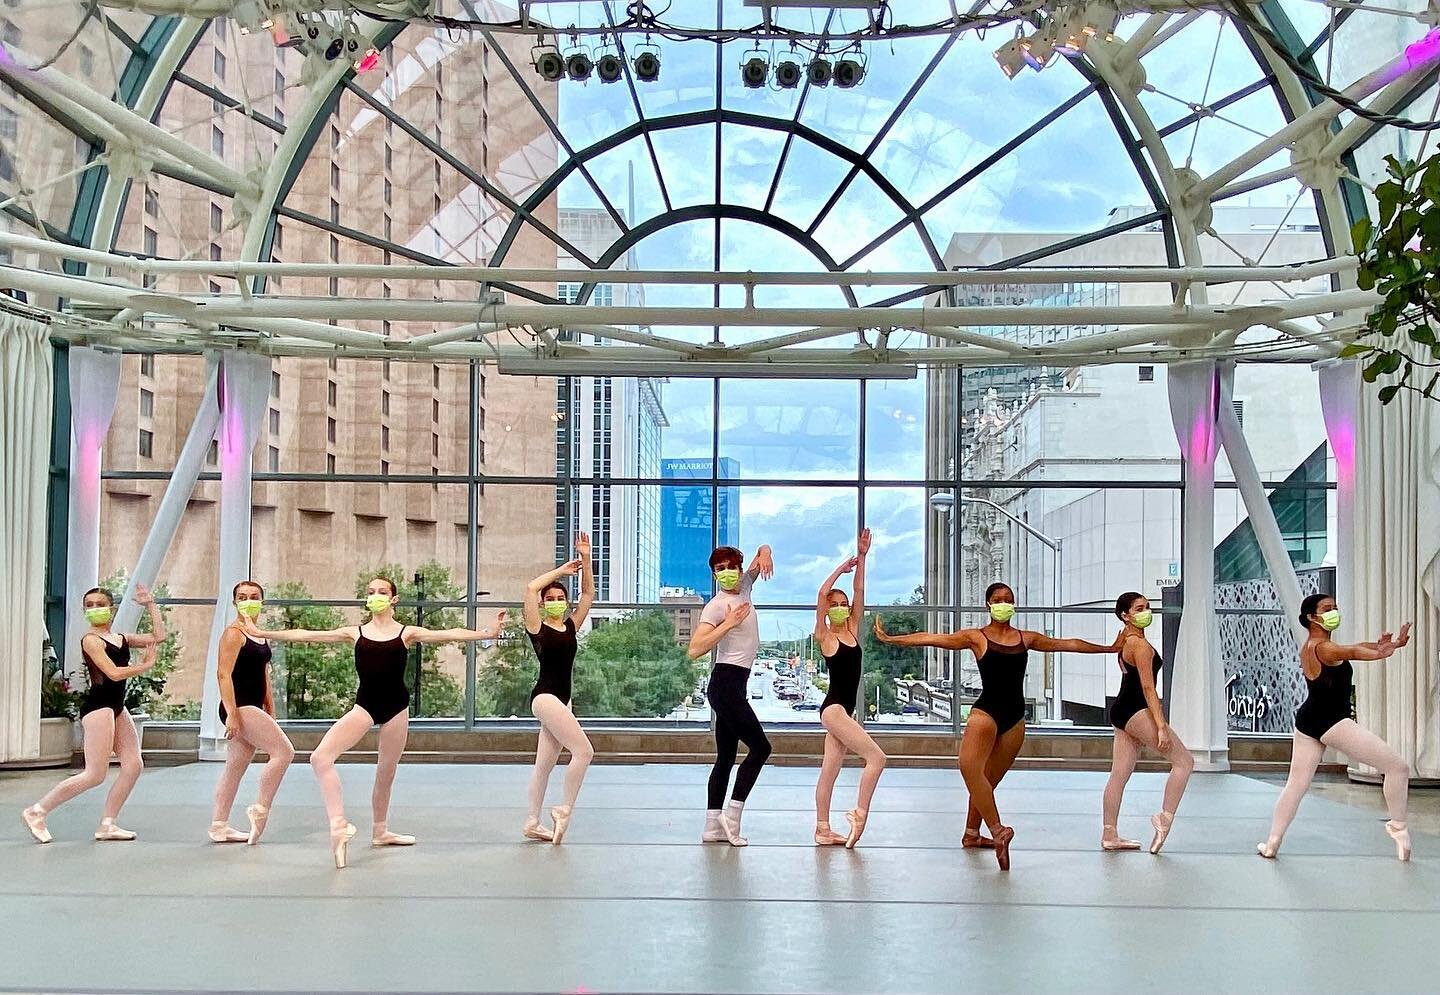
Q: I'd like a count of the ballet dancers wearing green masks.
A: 9